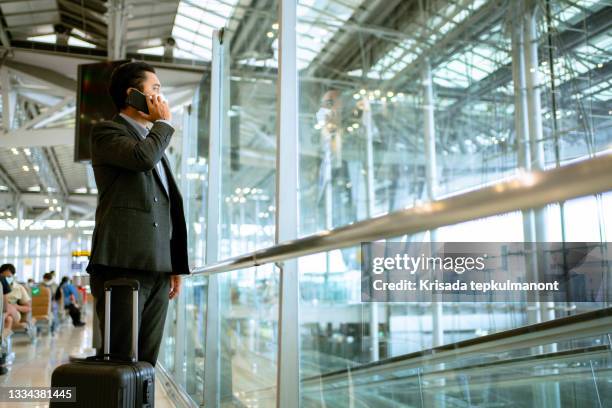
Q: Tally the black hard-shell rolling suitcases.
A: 1